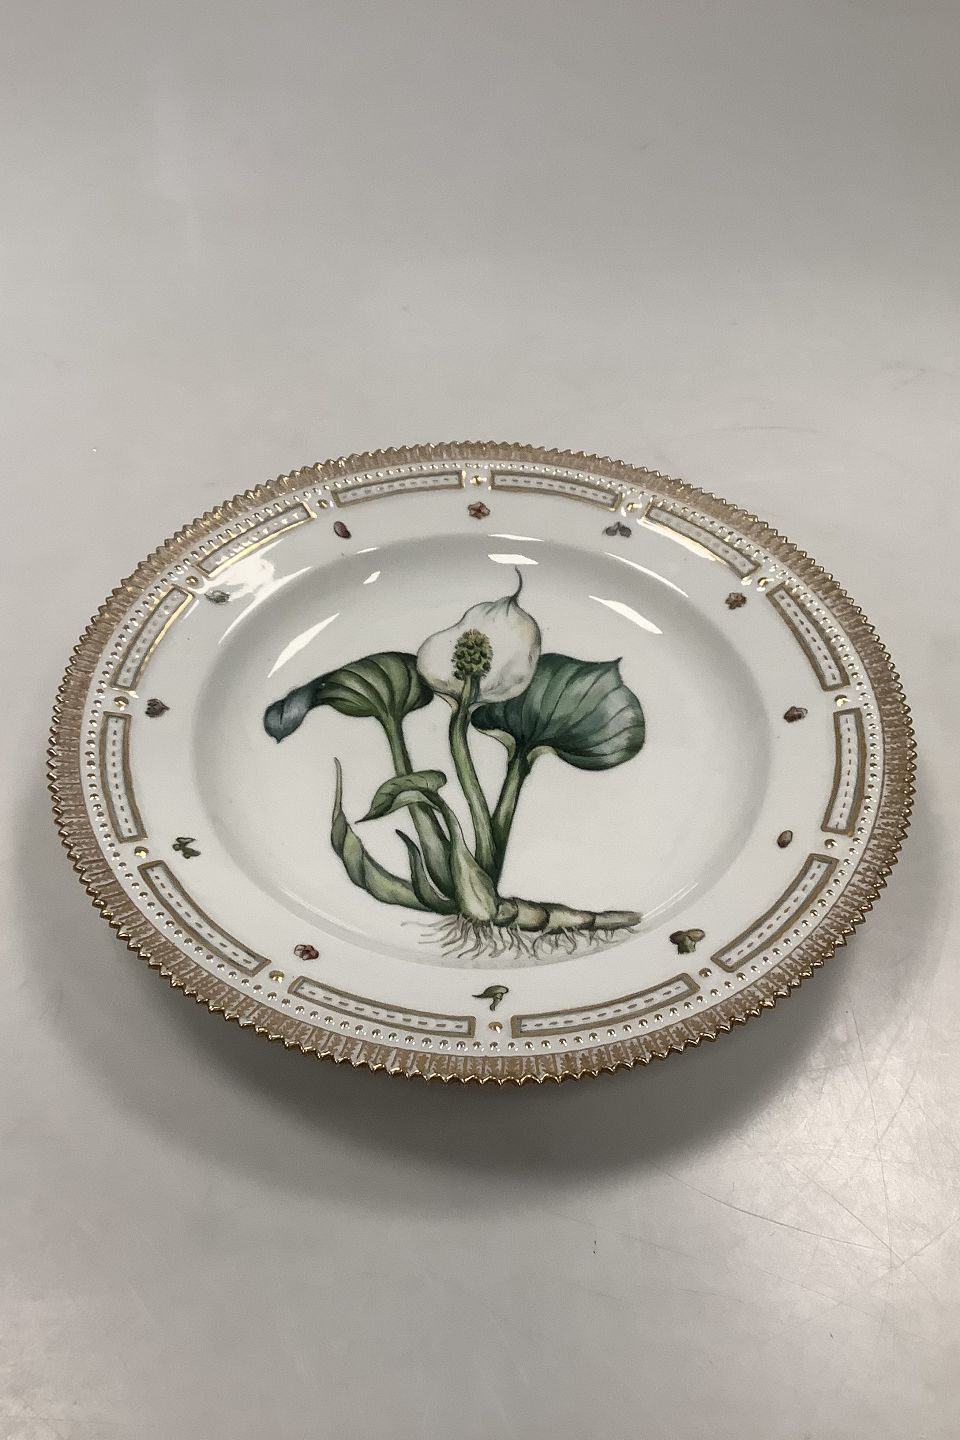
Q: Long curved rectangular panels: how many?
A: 12